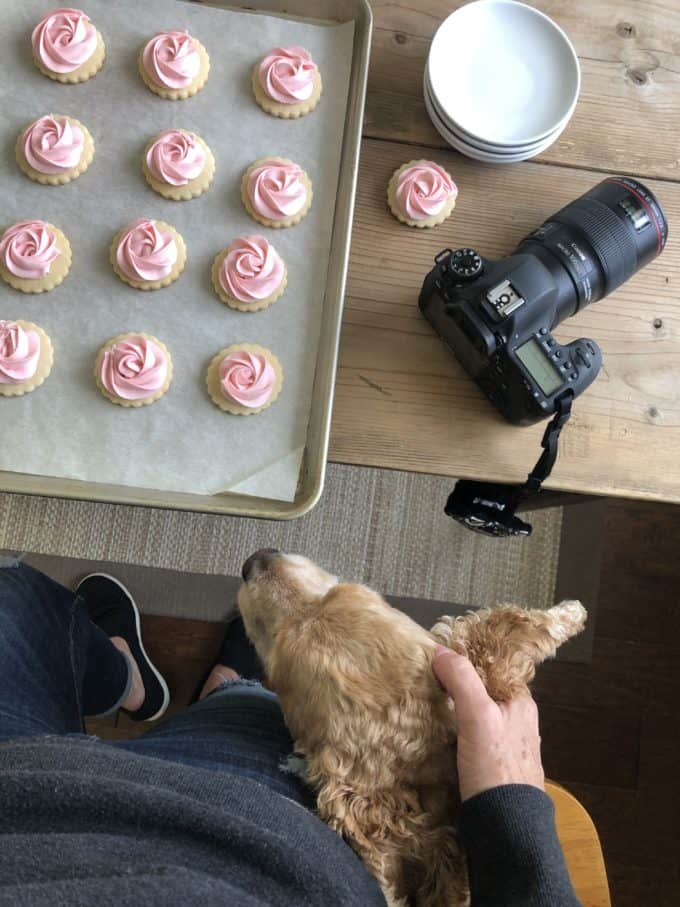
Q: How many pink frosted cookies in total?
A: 13